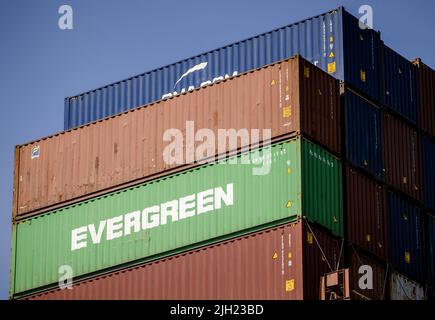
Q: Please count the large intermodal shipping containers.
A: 14